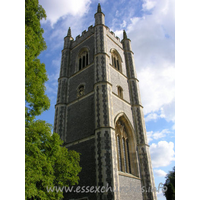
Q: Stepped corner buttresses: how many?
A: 3